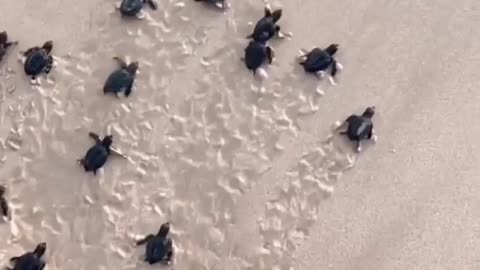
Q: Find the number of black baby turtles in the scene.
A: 13